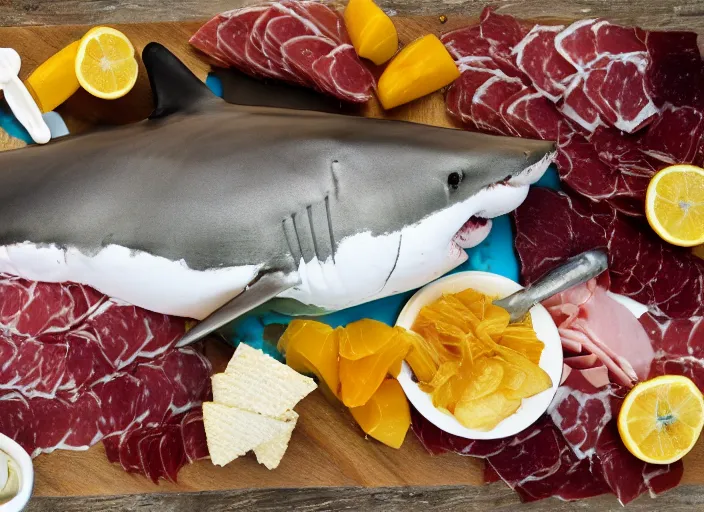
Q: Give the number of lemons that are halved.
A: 3